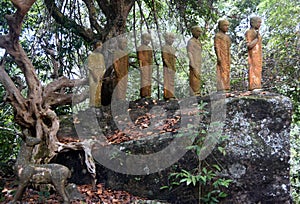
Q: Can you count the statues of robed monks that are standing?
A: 7